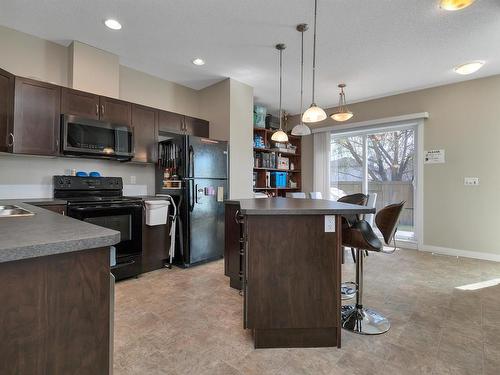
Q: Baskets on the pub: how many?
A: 0